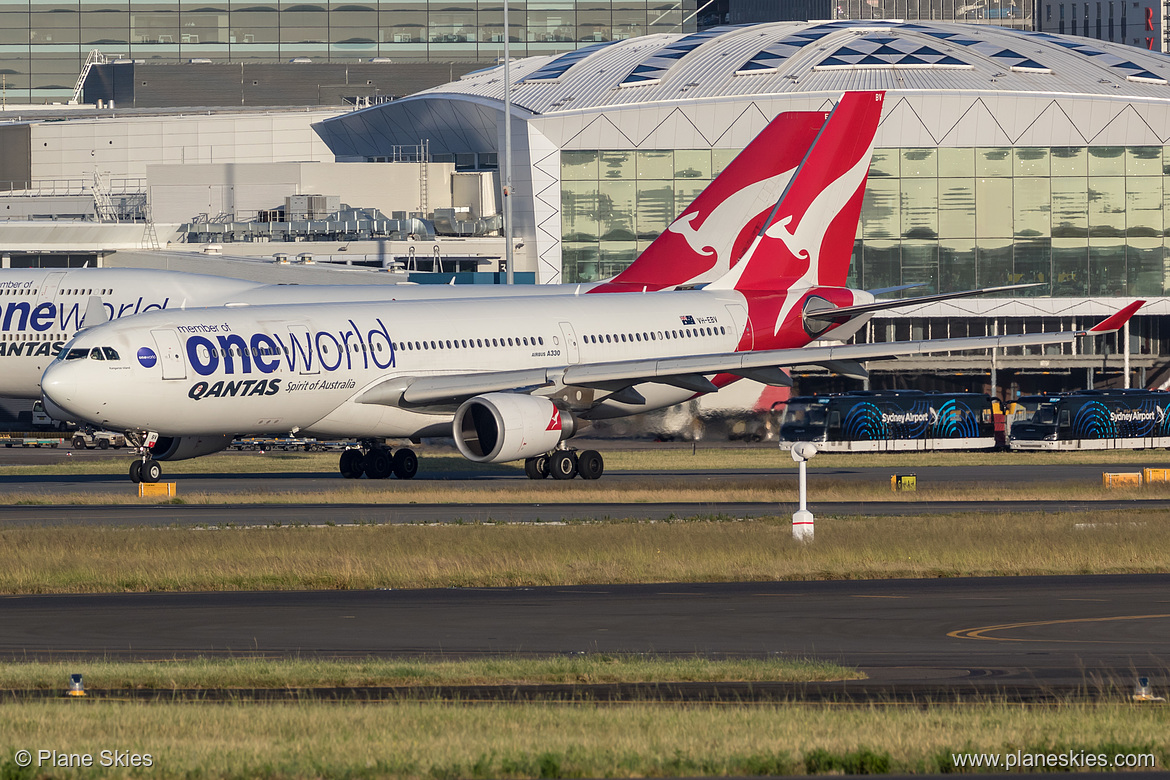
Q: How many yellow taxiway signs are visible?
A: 4